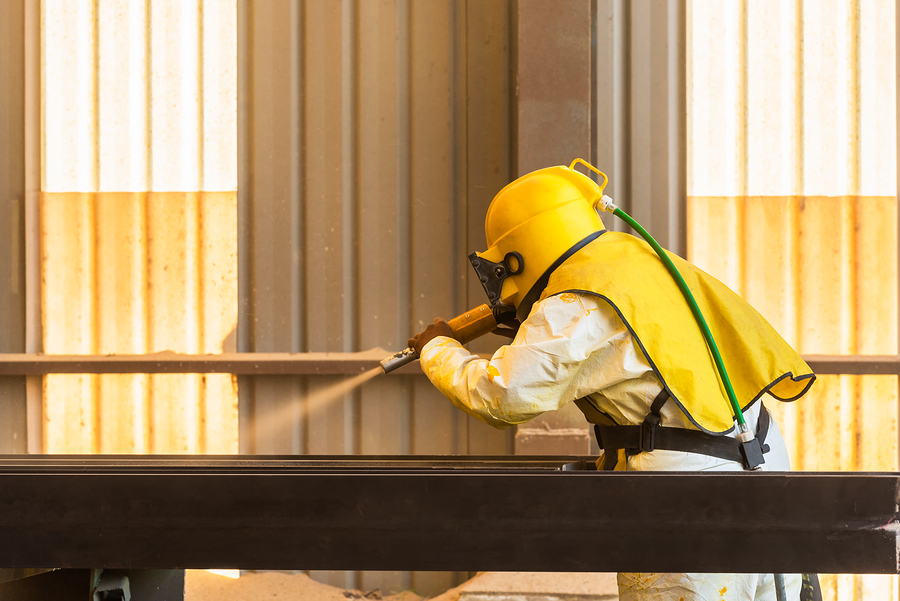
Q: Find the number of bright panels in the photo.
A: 2